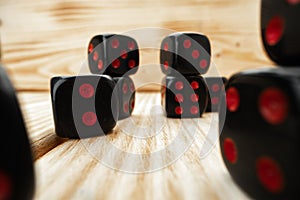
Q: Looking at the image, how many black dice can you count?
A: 9